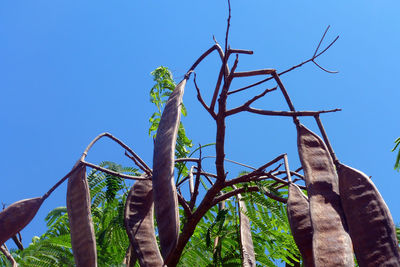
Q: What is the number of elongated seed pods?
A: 8